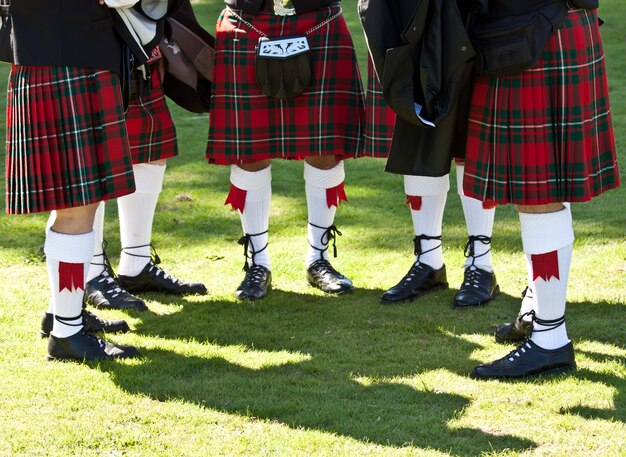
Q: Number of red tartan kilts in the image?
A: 5